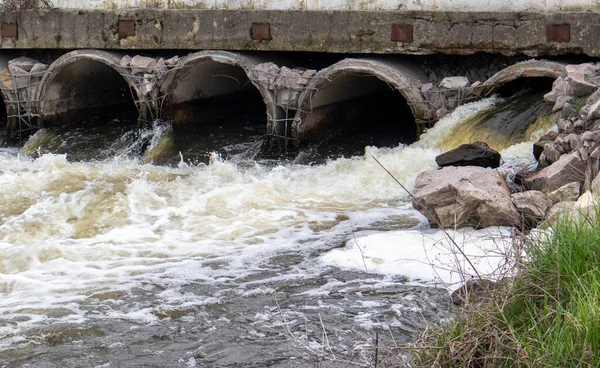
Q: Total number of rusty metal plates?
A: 5